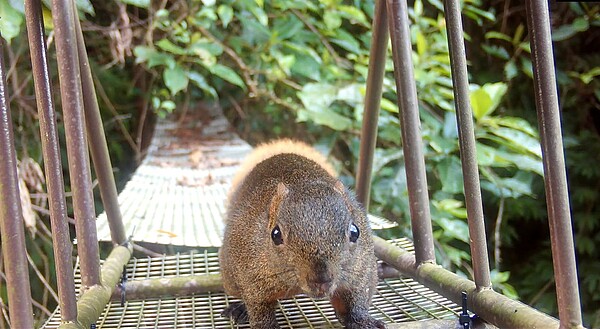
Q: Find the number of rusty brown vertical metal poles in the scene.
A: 8